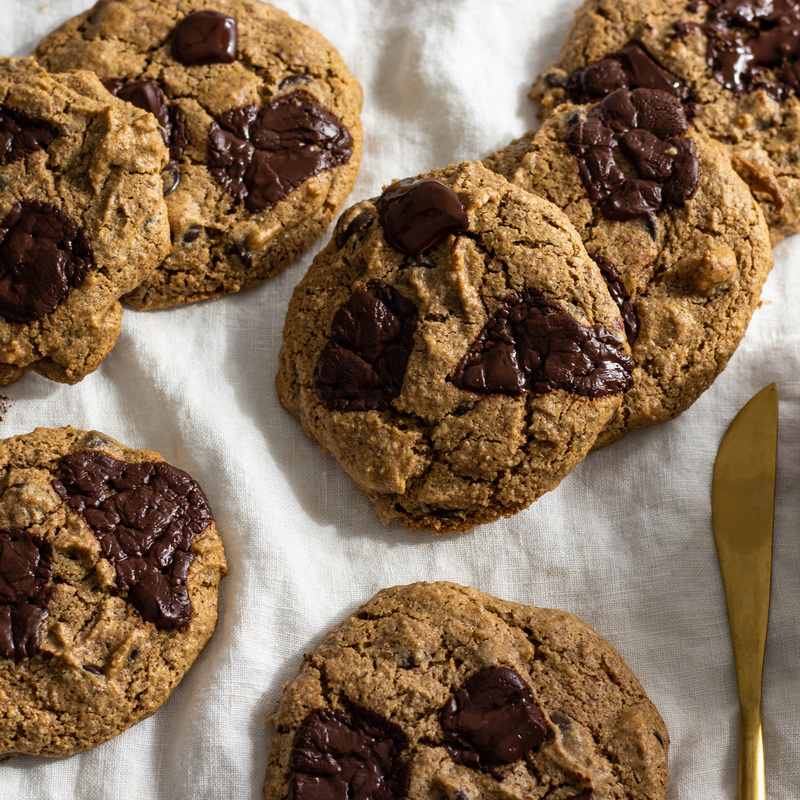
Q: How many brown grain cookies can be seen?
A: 7